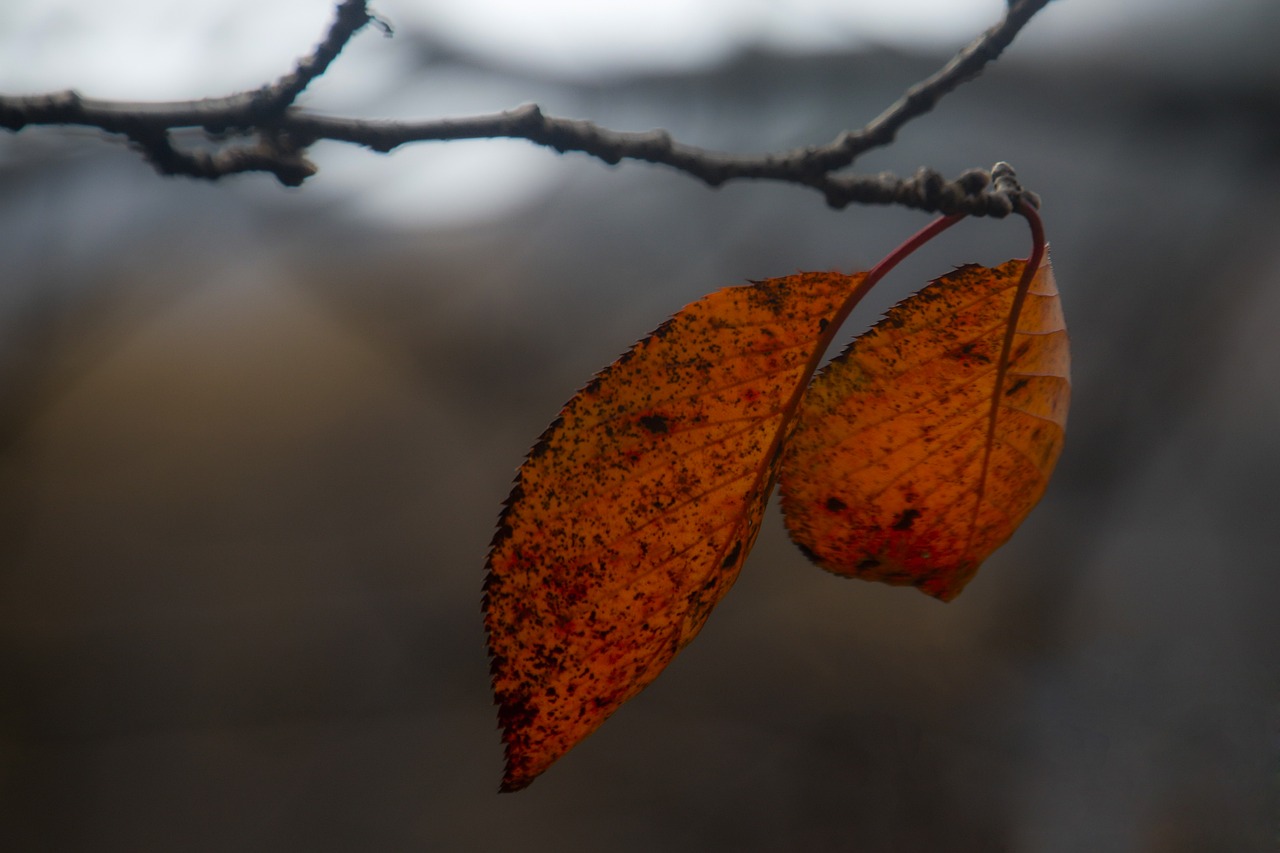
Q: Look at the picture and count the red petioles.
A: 2